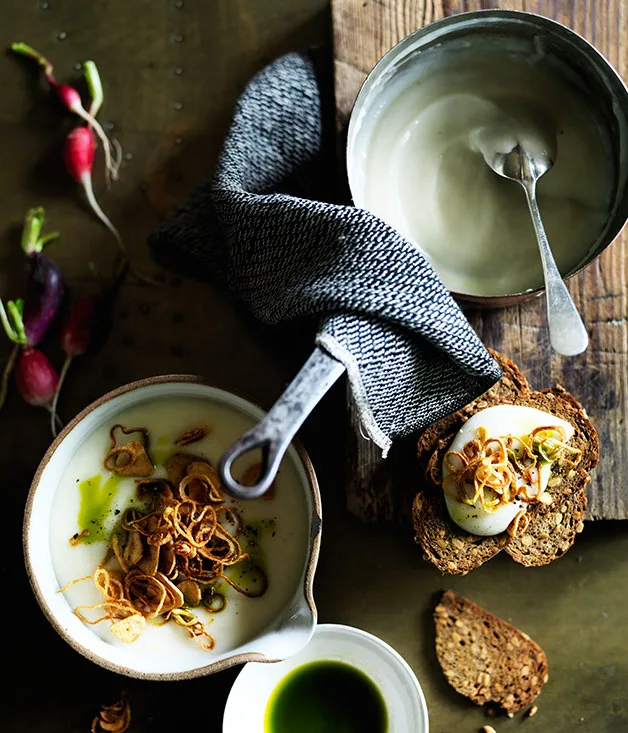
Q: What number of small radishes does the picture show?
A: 5